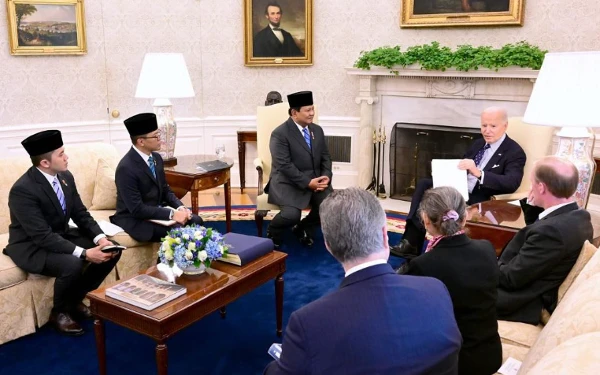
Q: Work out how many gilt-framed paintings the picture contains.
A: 3